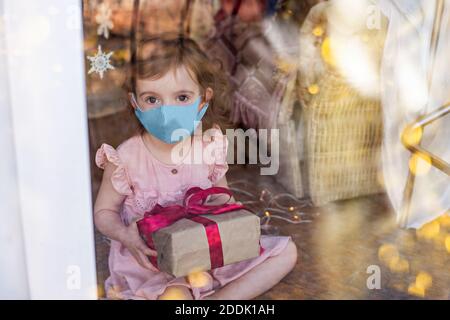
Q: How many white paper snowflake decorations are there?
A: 2